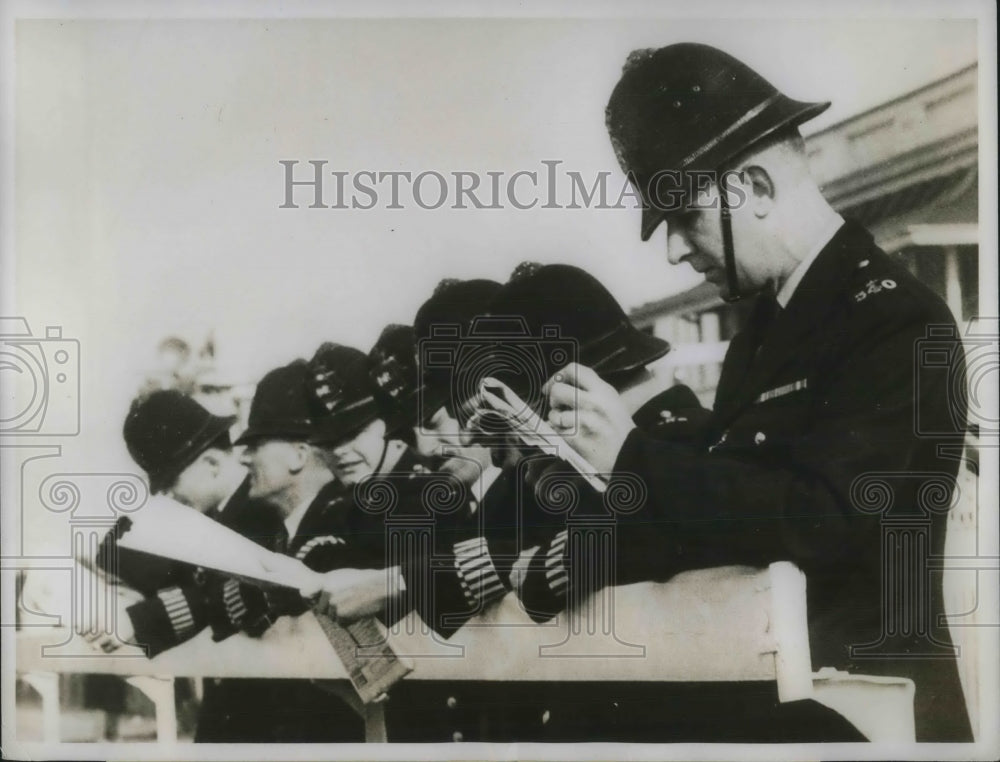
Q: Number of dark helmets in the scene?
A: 7